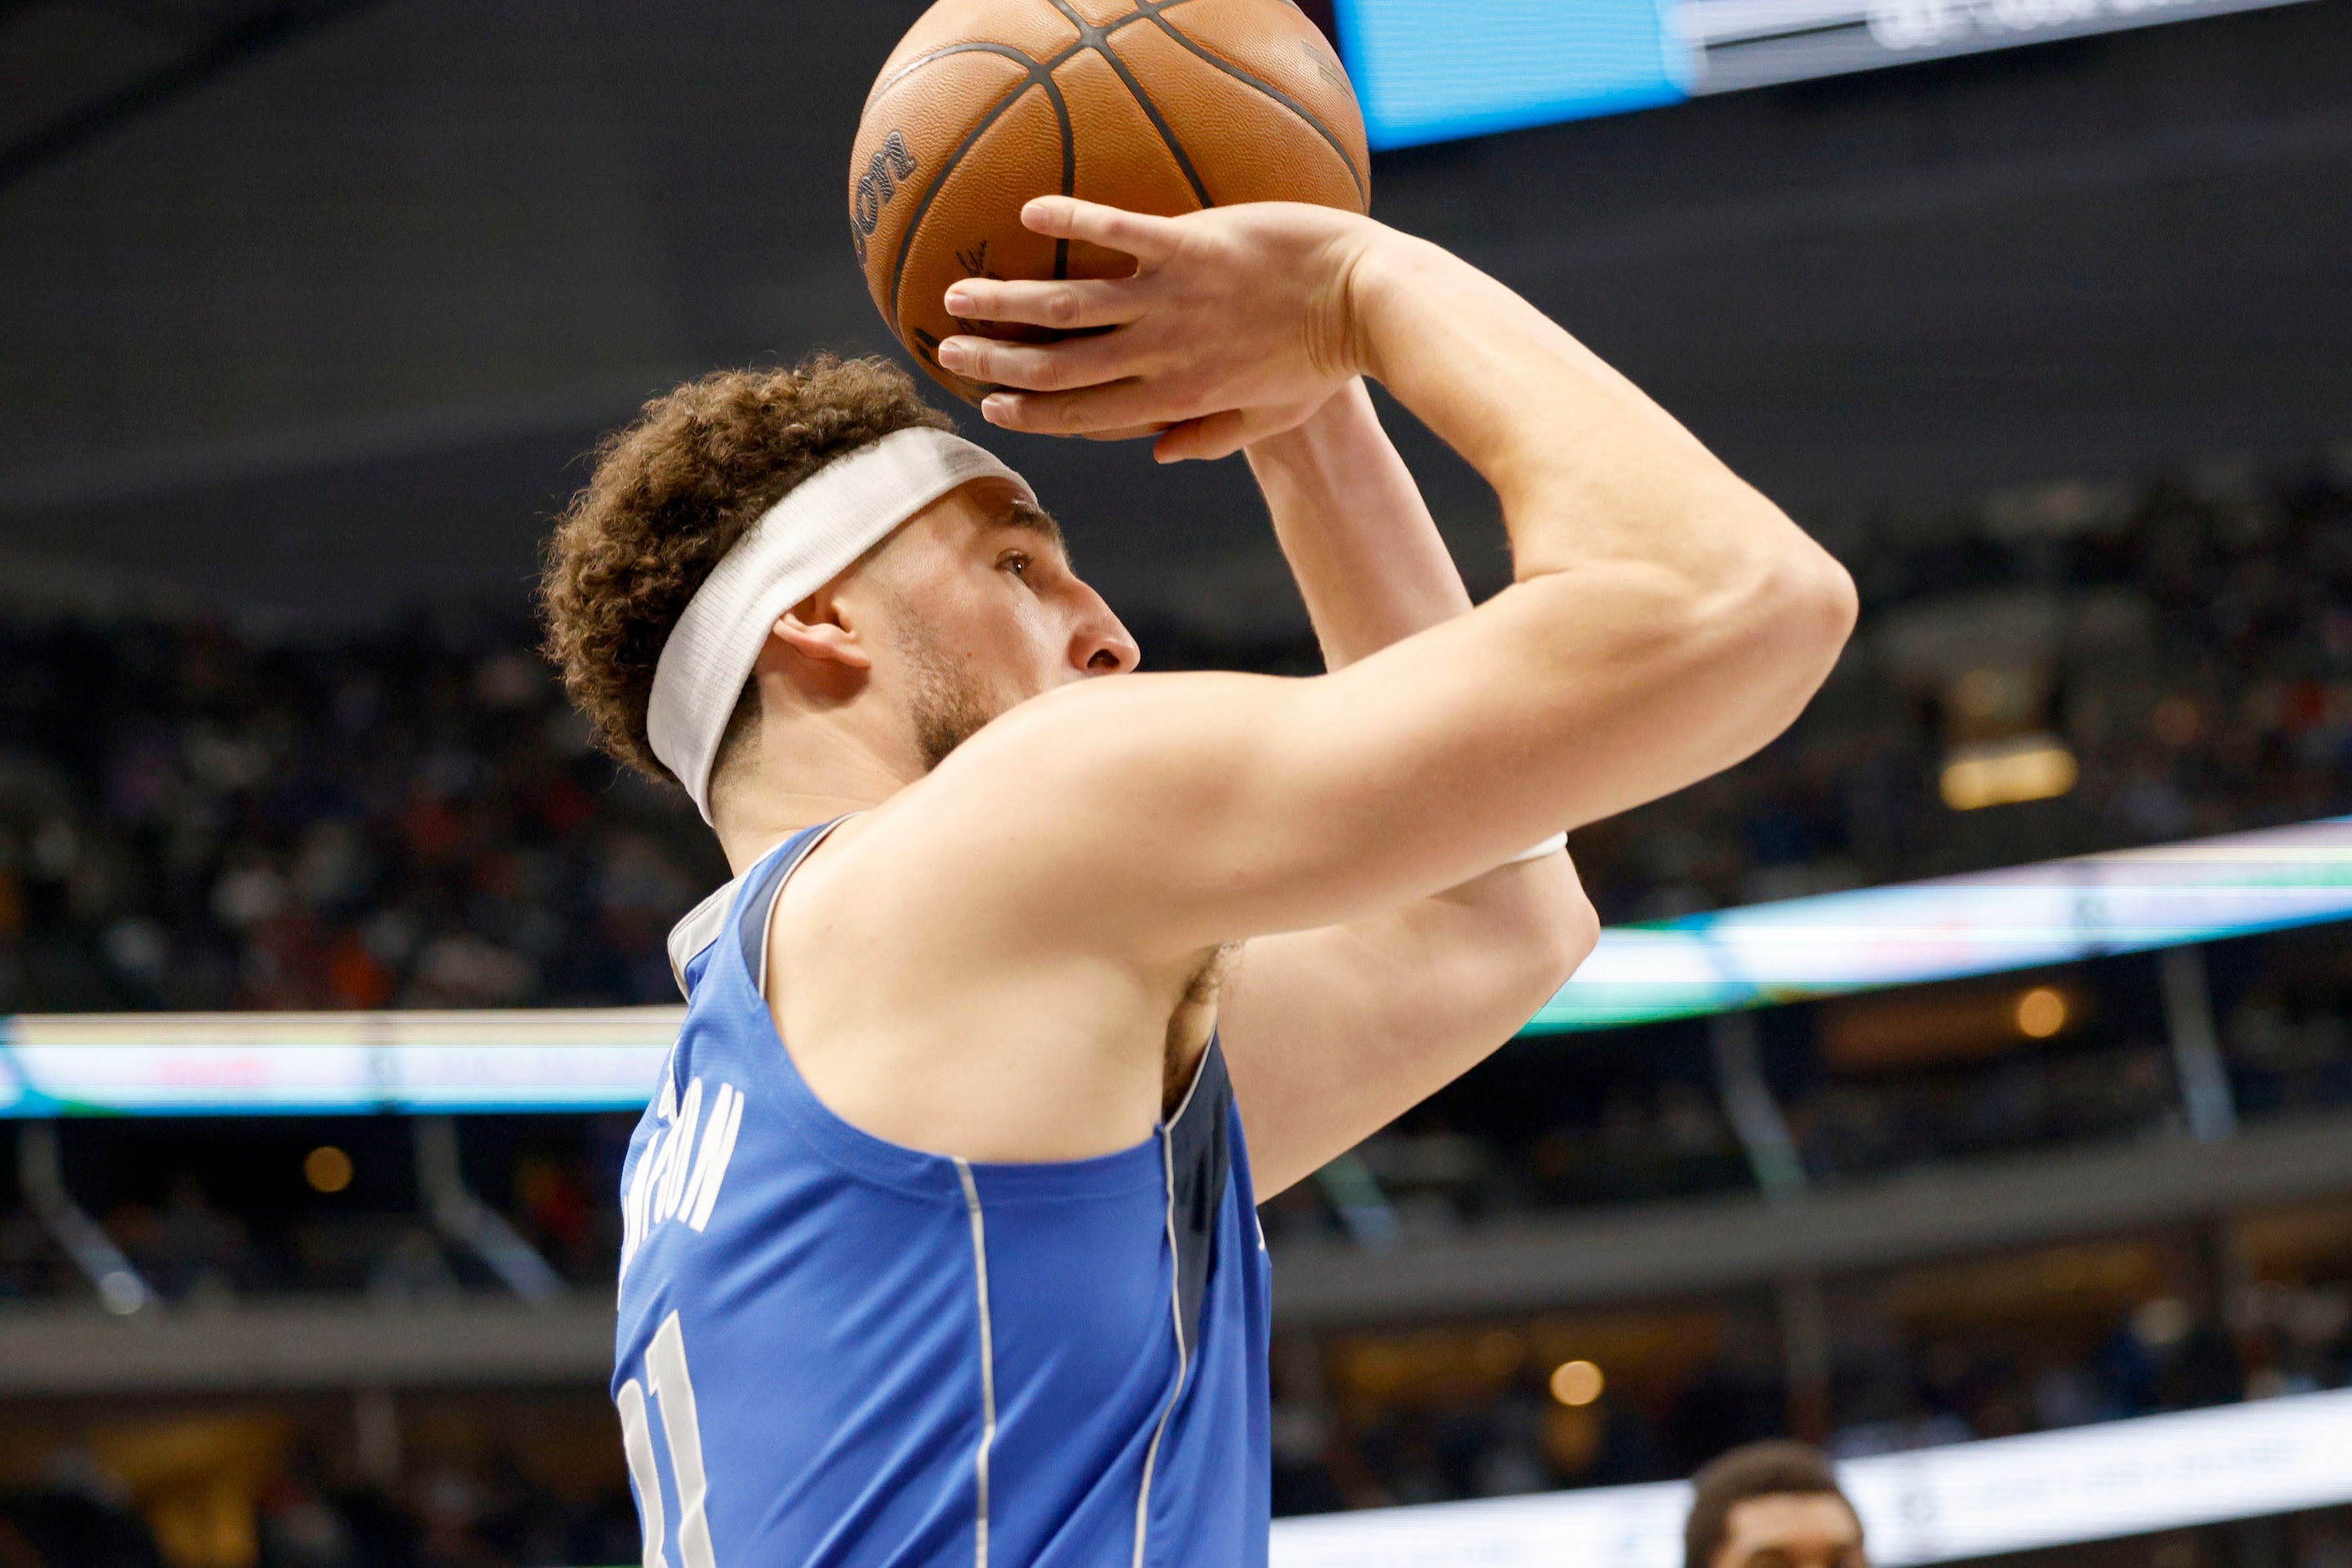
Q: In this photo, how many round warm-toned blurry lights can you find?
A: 3